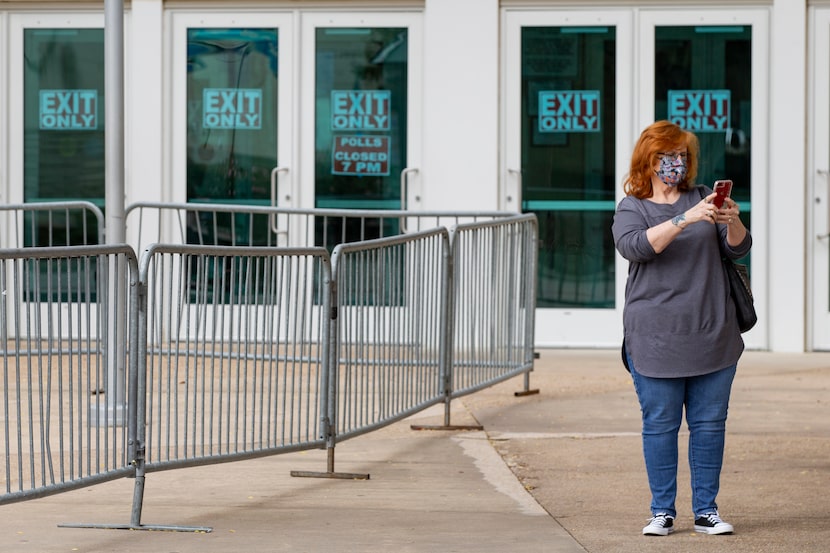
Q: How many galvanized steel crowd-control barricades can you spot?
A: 6